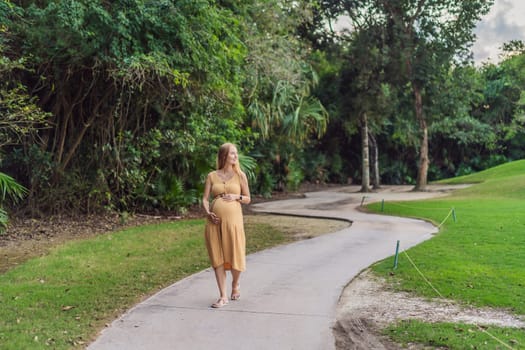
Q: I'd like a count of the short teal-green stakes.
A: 4